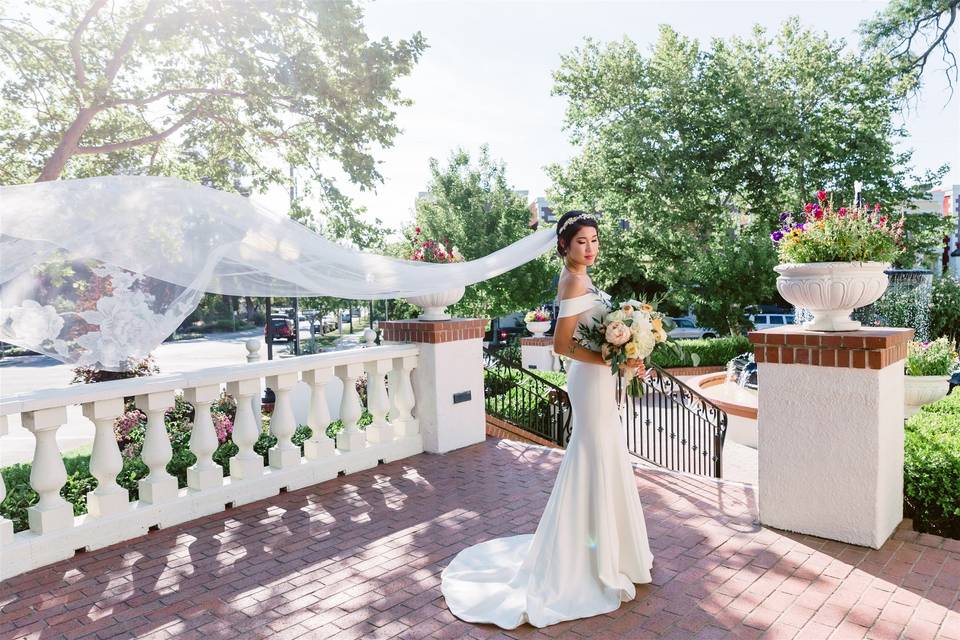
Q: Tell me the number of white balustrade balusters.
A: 11